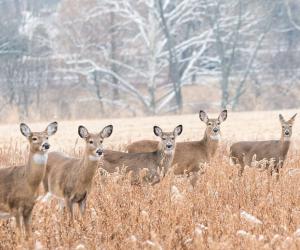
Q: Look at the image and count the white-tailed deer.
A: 5